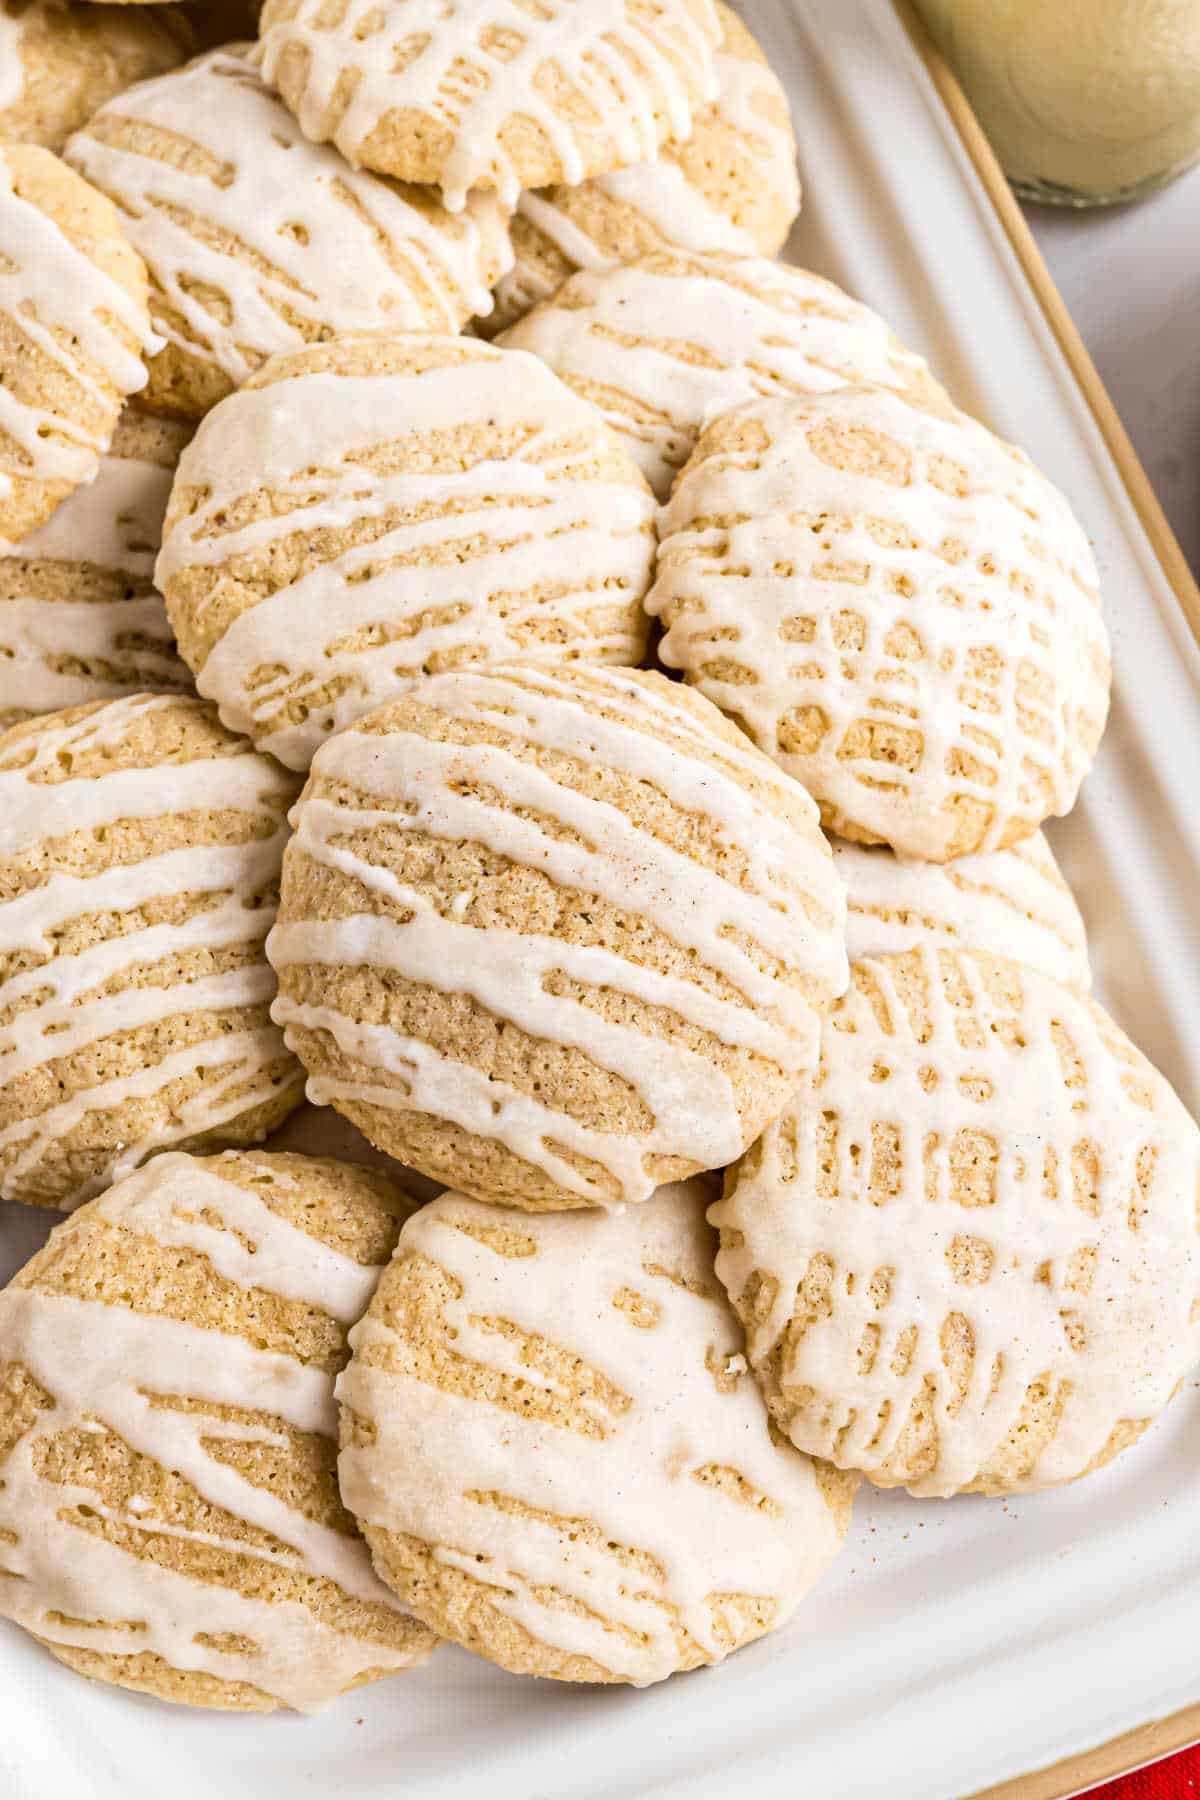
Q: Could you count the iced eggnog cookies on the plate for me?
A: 15